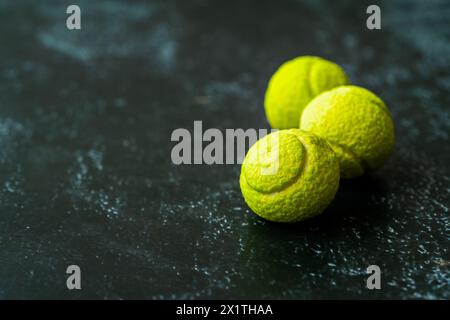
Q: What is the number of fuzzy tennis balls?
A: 3